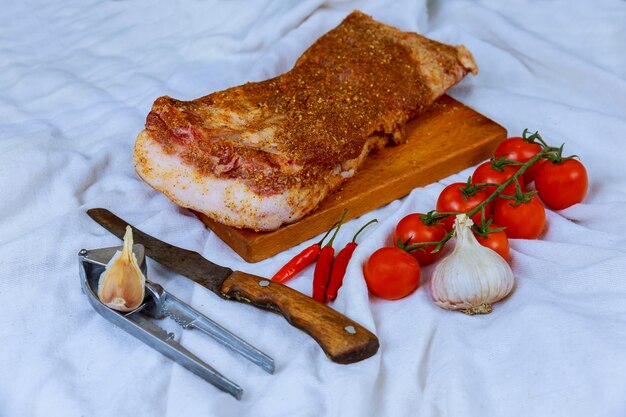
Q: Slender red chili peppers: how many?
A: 3